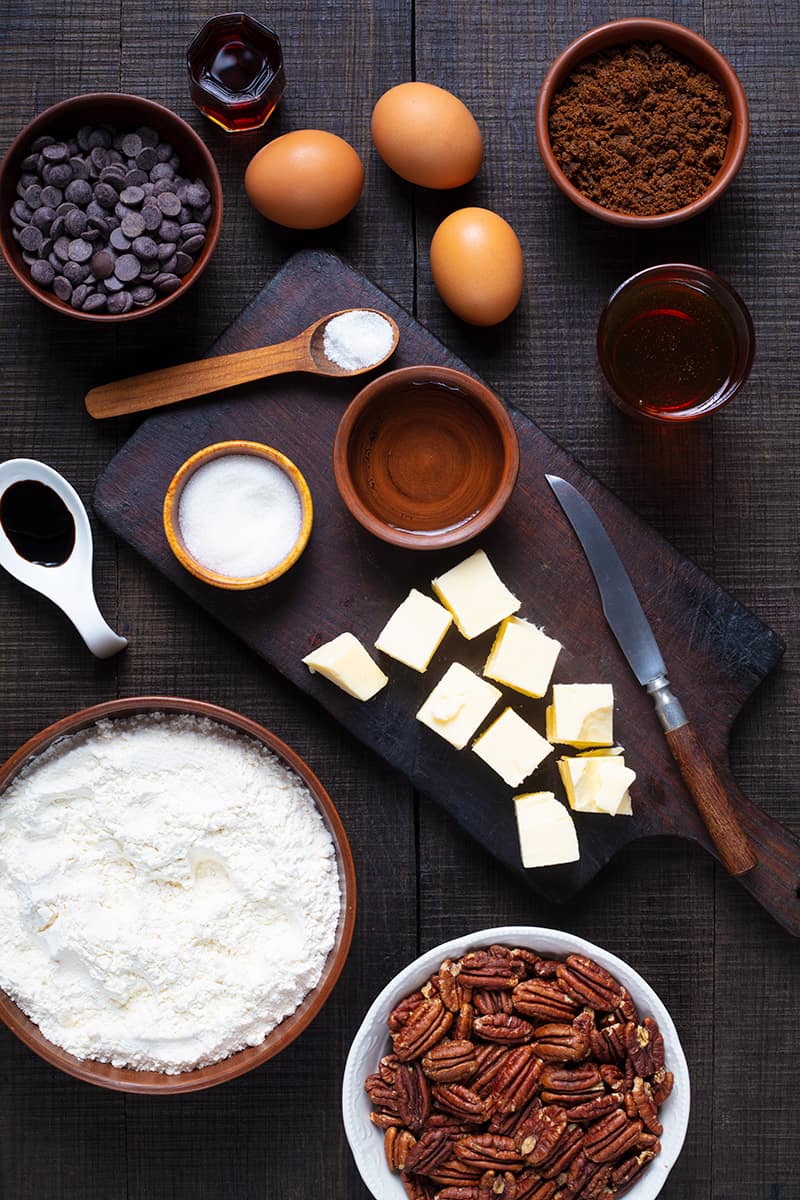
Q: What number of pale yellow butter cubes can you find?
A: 9